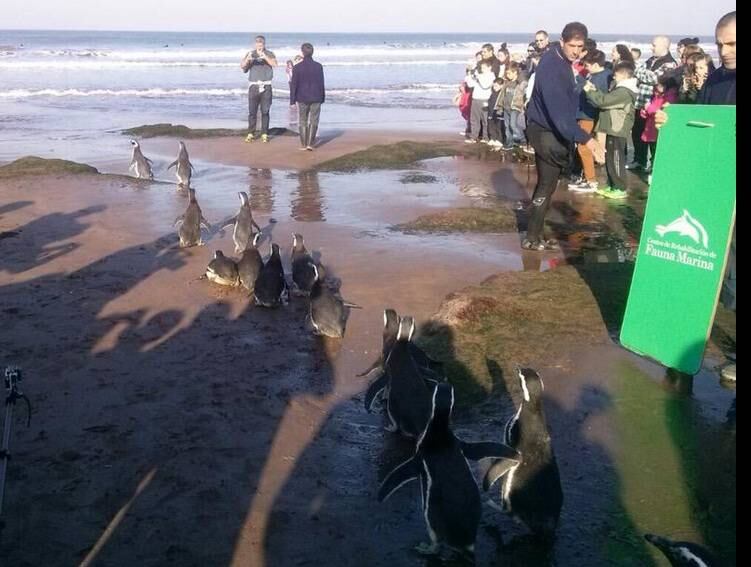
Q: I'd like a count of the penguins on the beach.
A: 14